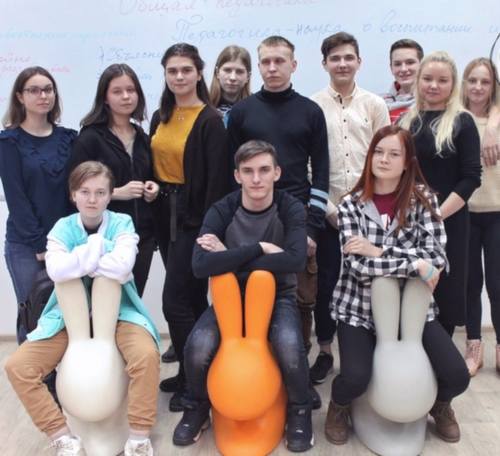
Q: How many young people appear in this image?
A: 12